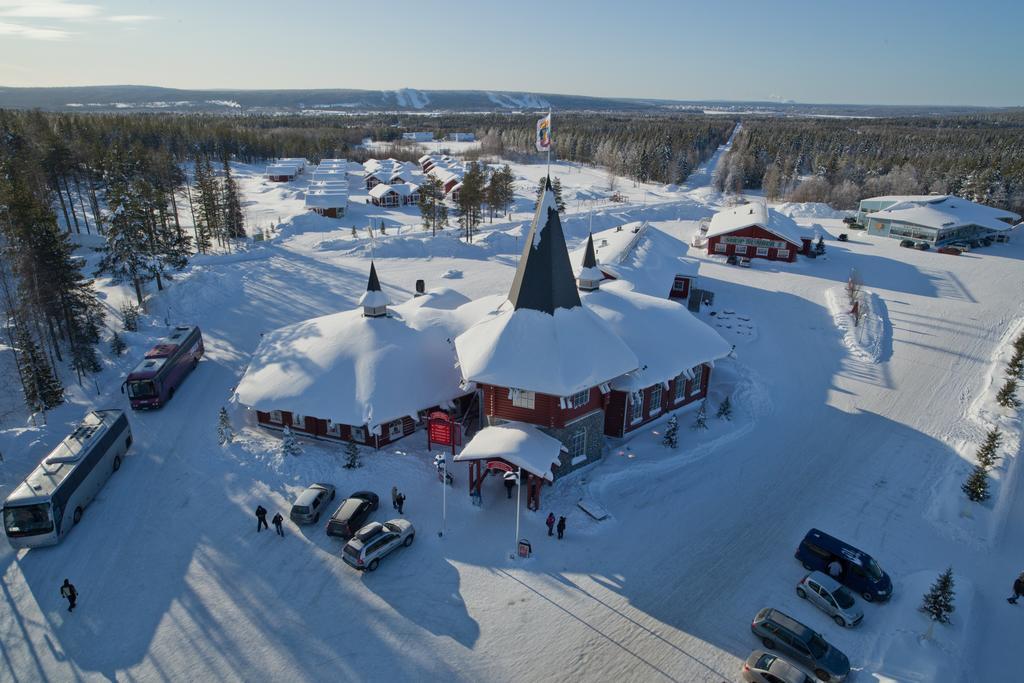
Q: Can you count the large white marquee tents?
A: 0